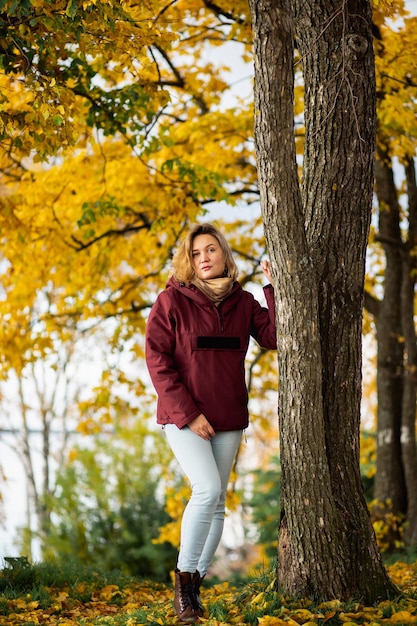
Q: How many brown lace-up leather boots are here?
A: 2